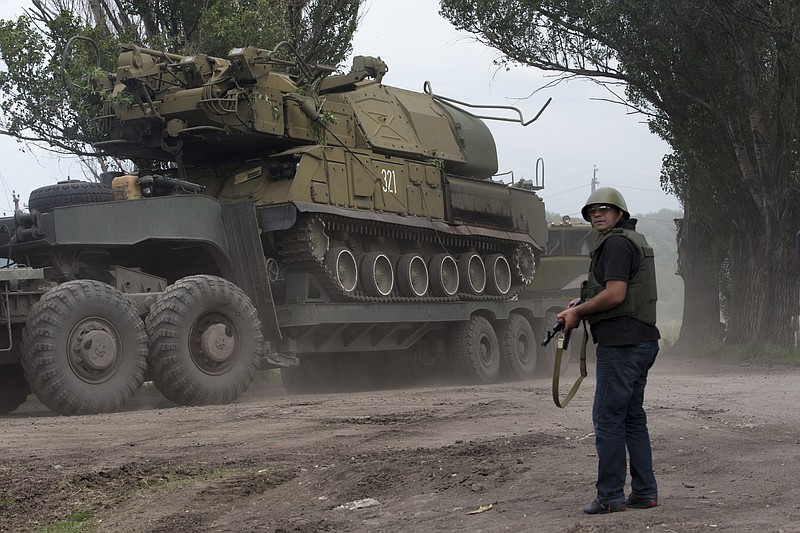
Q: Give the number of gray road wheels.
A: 6